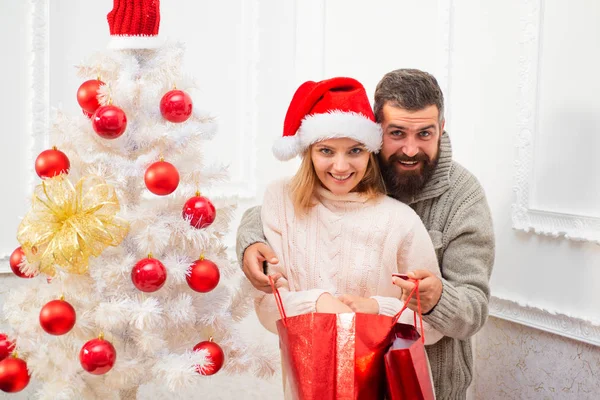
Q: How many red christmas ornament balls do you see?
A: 14